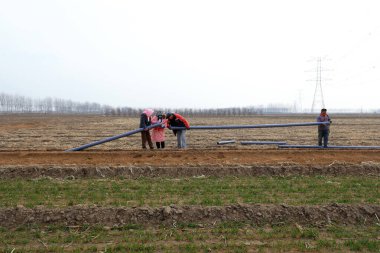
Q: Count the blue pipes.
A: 5